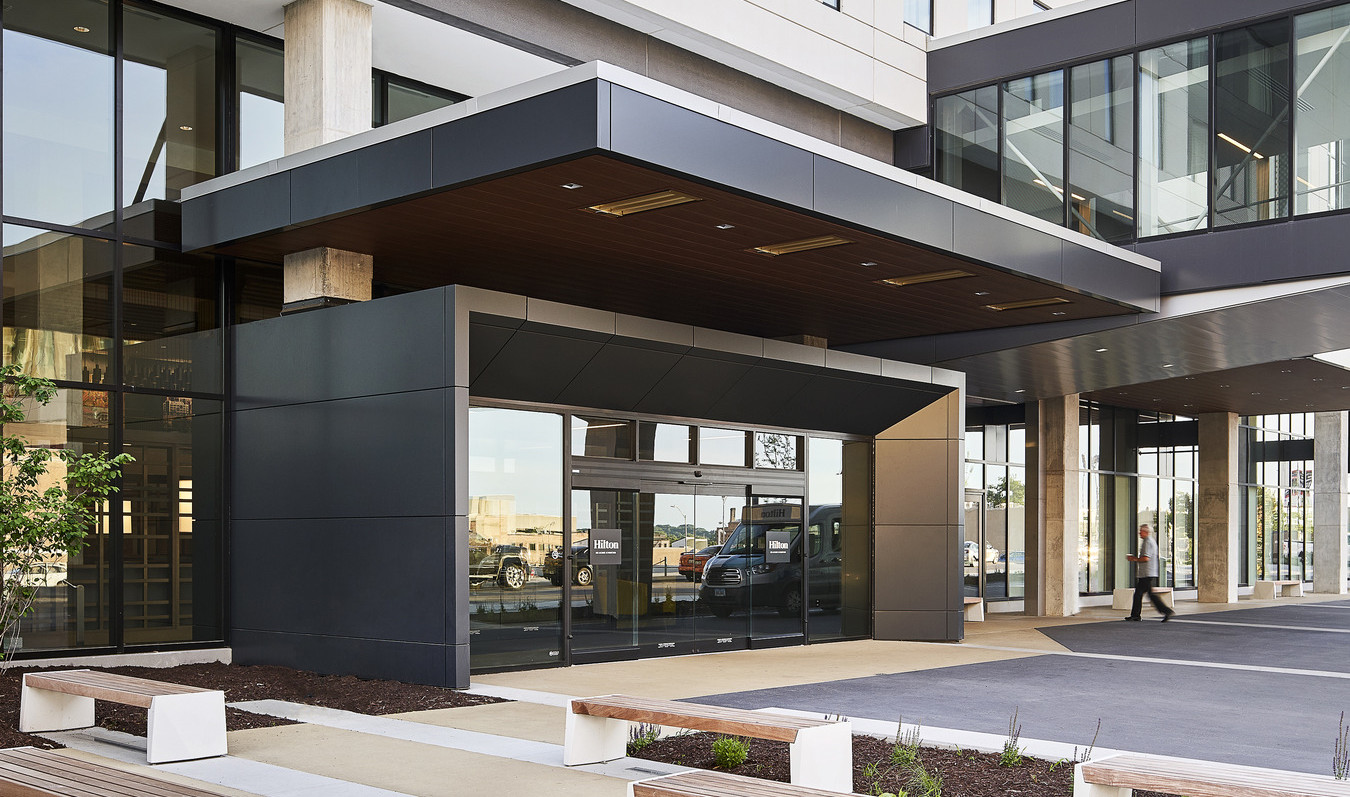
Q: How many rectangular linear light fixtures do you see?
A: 4